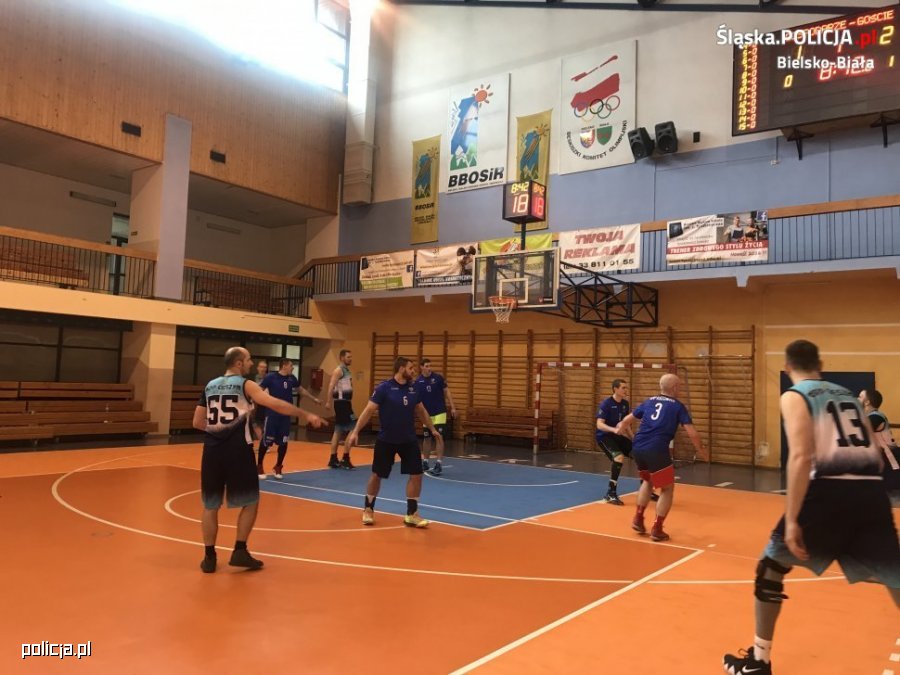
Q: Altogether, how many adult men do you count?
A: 10